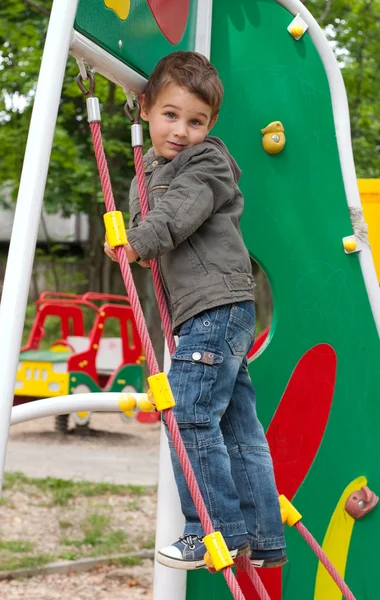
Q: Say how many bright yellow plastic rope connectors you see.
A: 4